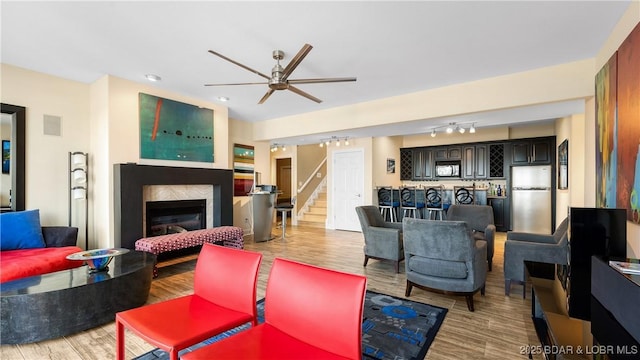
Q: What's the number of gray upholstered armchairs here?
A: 4